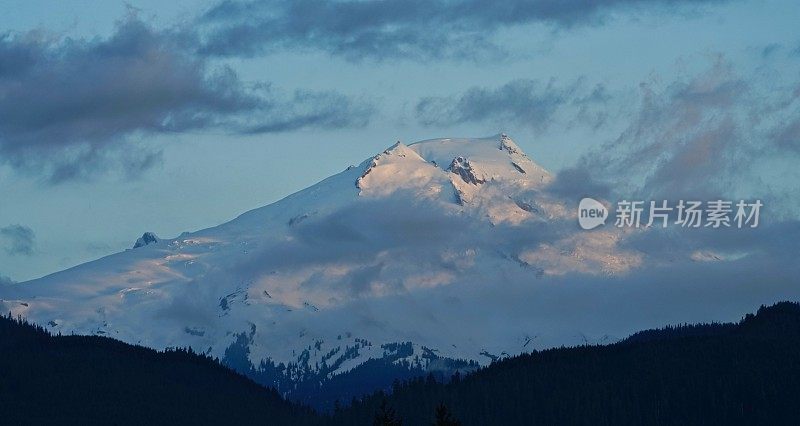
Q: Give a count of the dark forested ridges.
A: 2